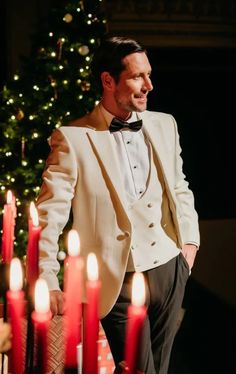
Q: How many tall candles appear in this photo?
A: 7